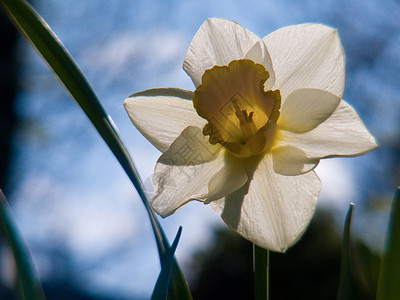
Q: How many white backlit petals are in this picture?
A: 6